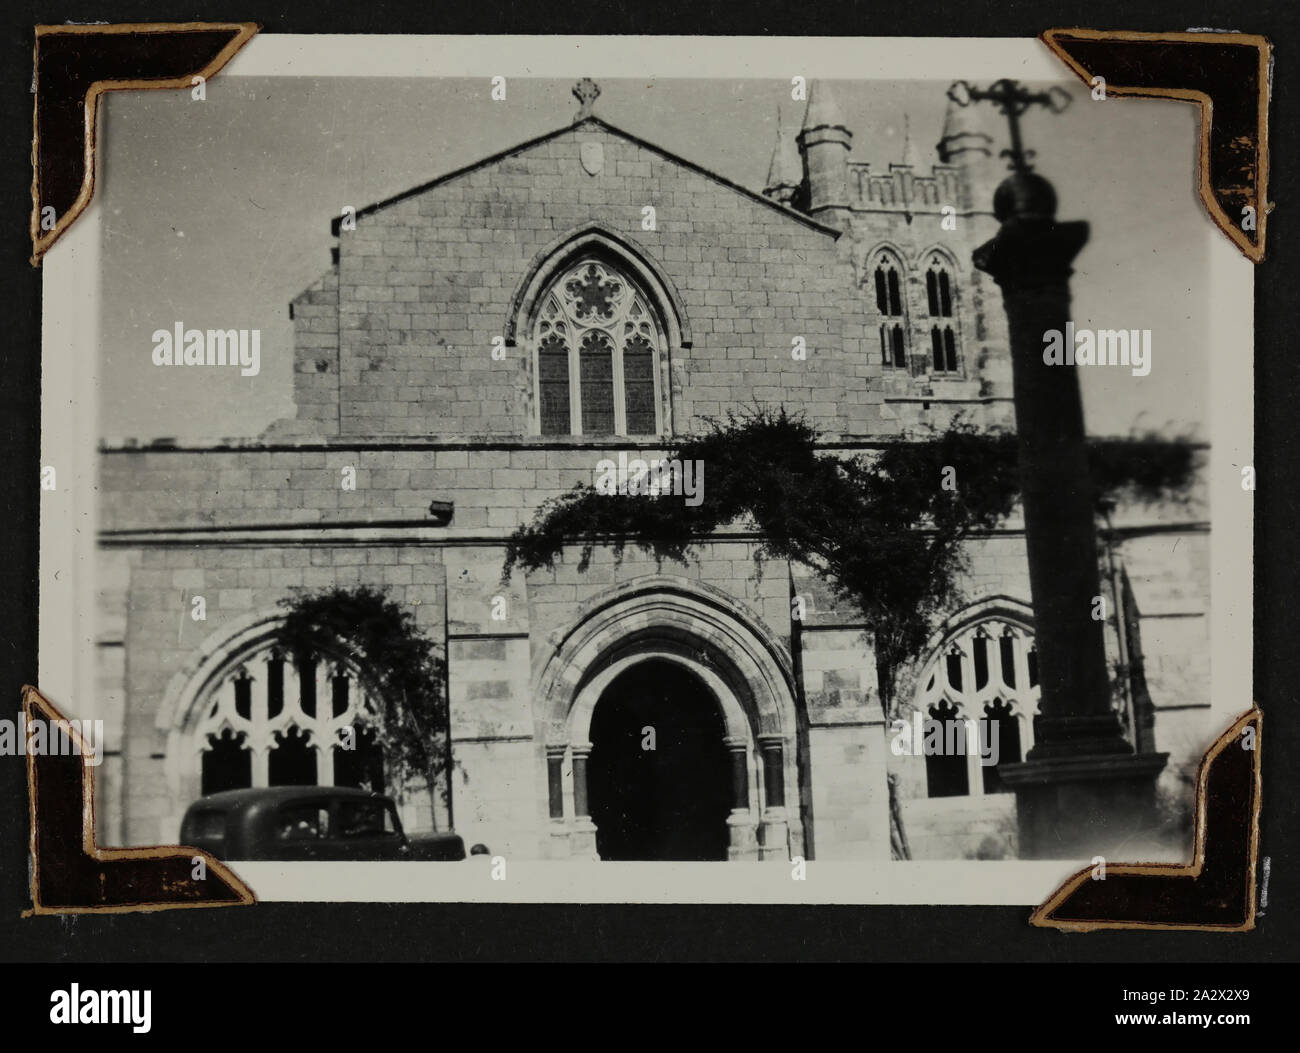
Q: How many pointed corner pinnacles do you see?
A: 4